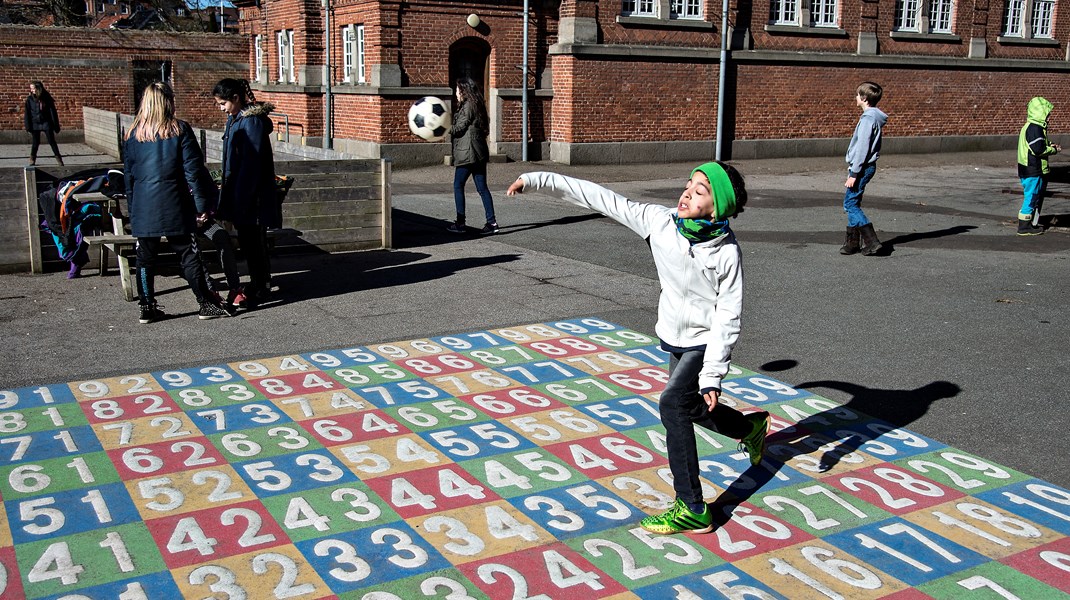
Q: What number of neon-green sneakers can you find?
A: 2